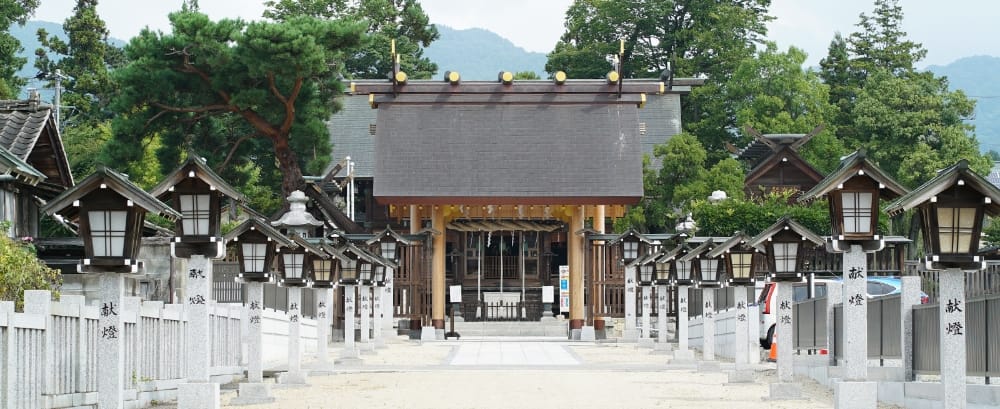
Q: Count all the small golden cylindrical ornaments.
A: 5